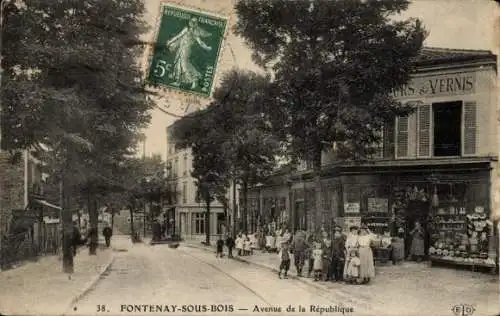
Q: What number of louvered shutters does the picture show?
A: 3